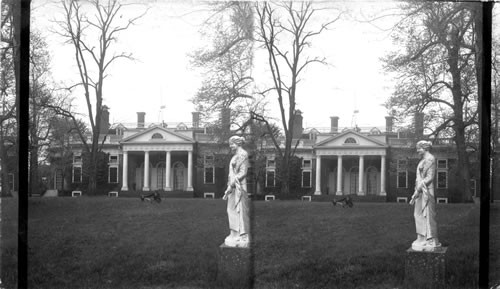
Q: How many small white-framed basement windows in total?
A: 7